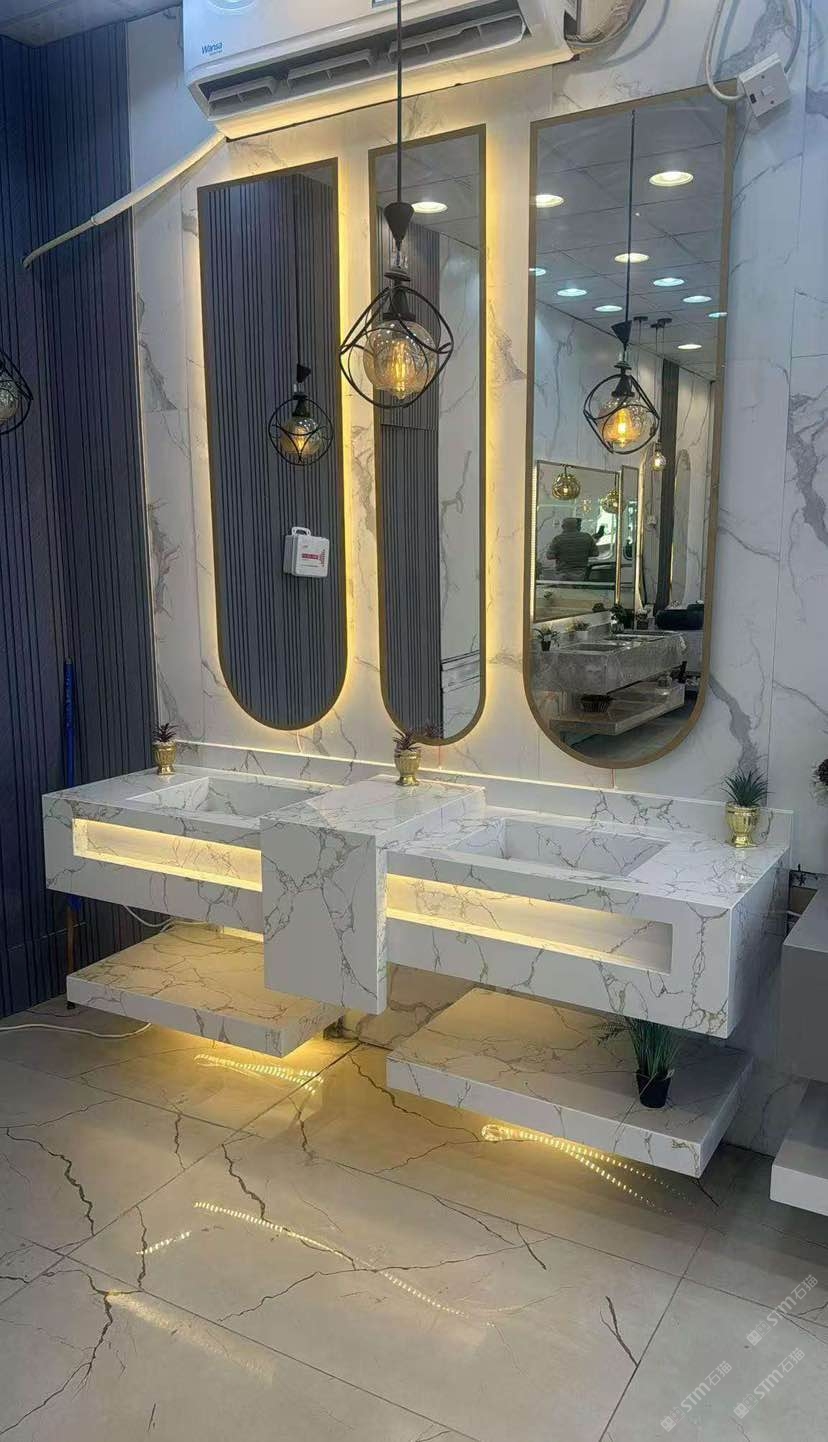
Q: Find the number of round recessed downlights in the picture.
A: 11